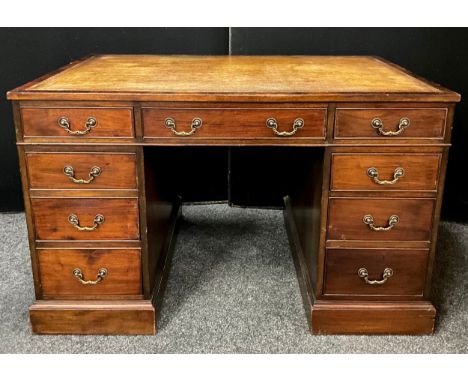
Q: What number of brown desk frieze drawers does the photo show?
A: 3